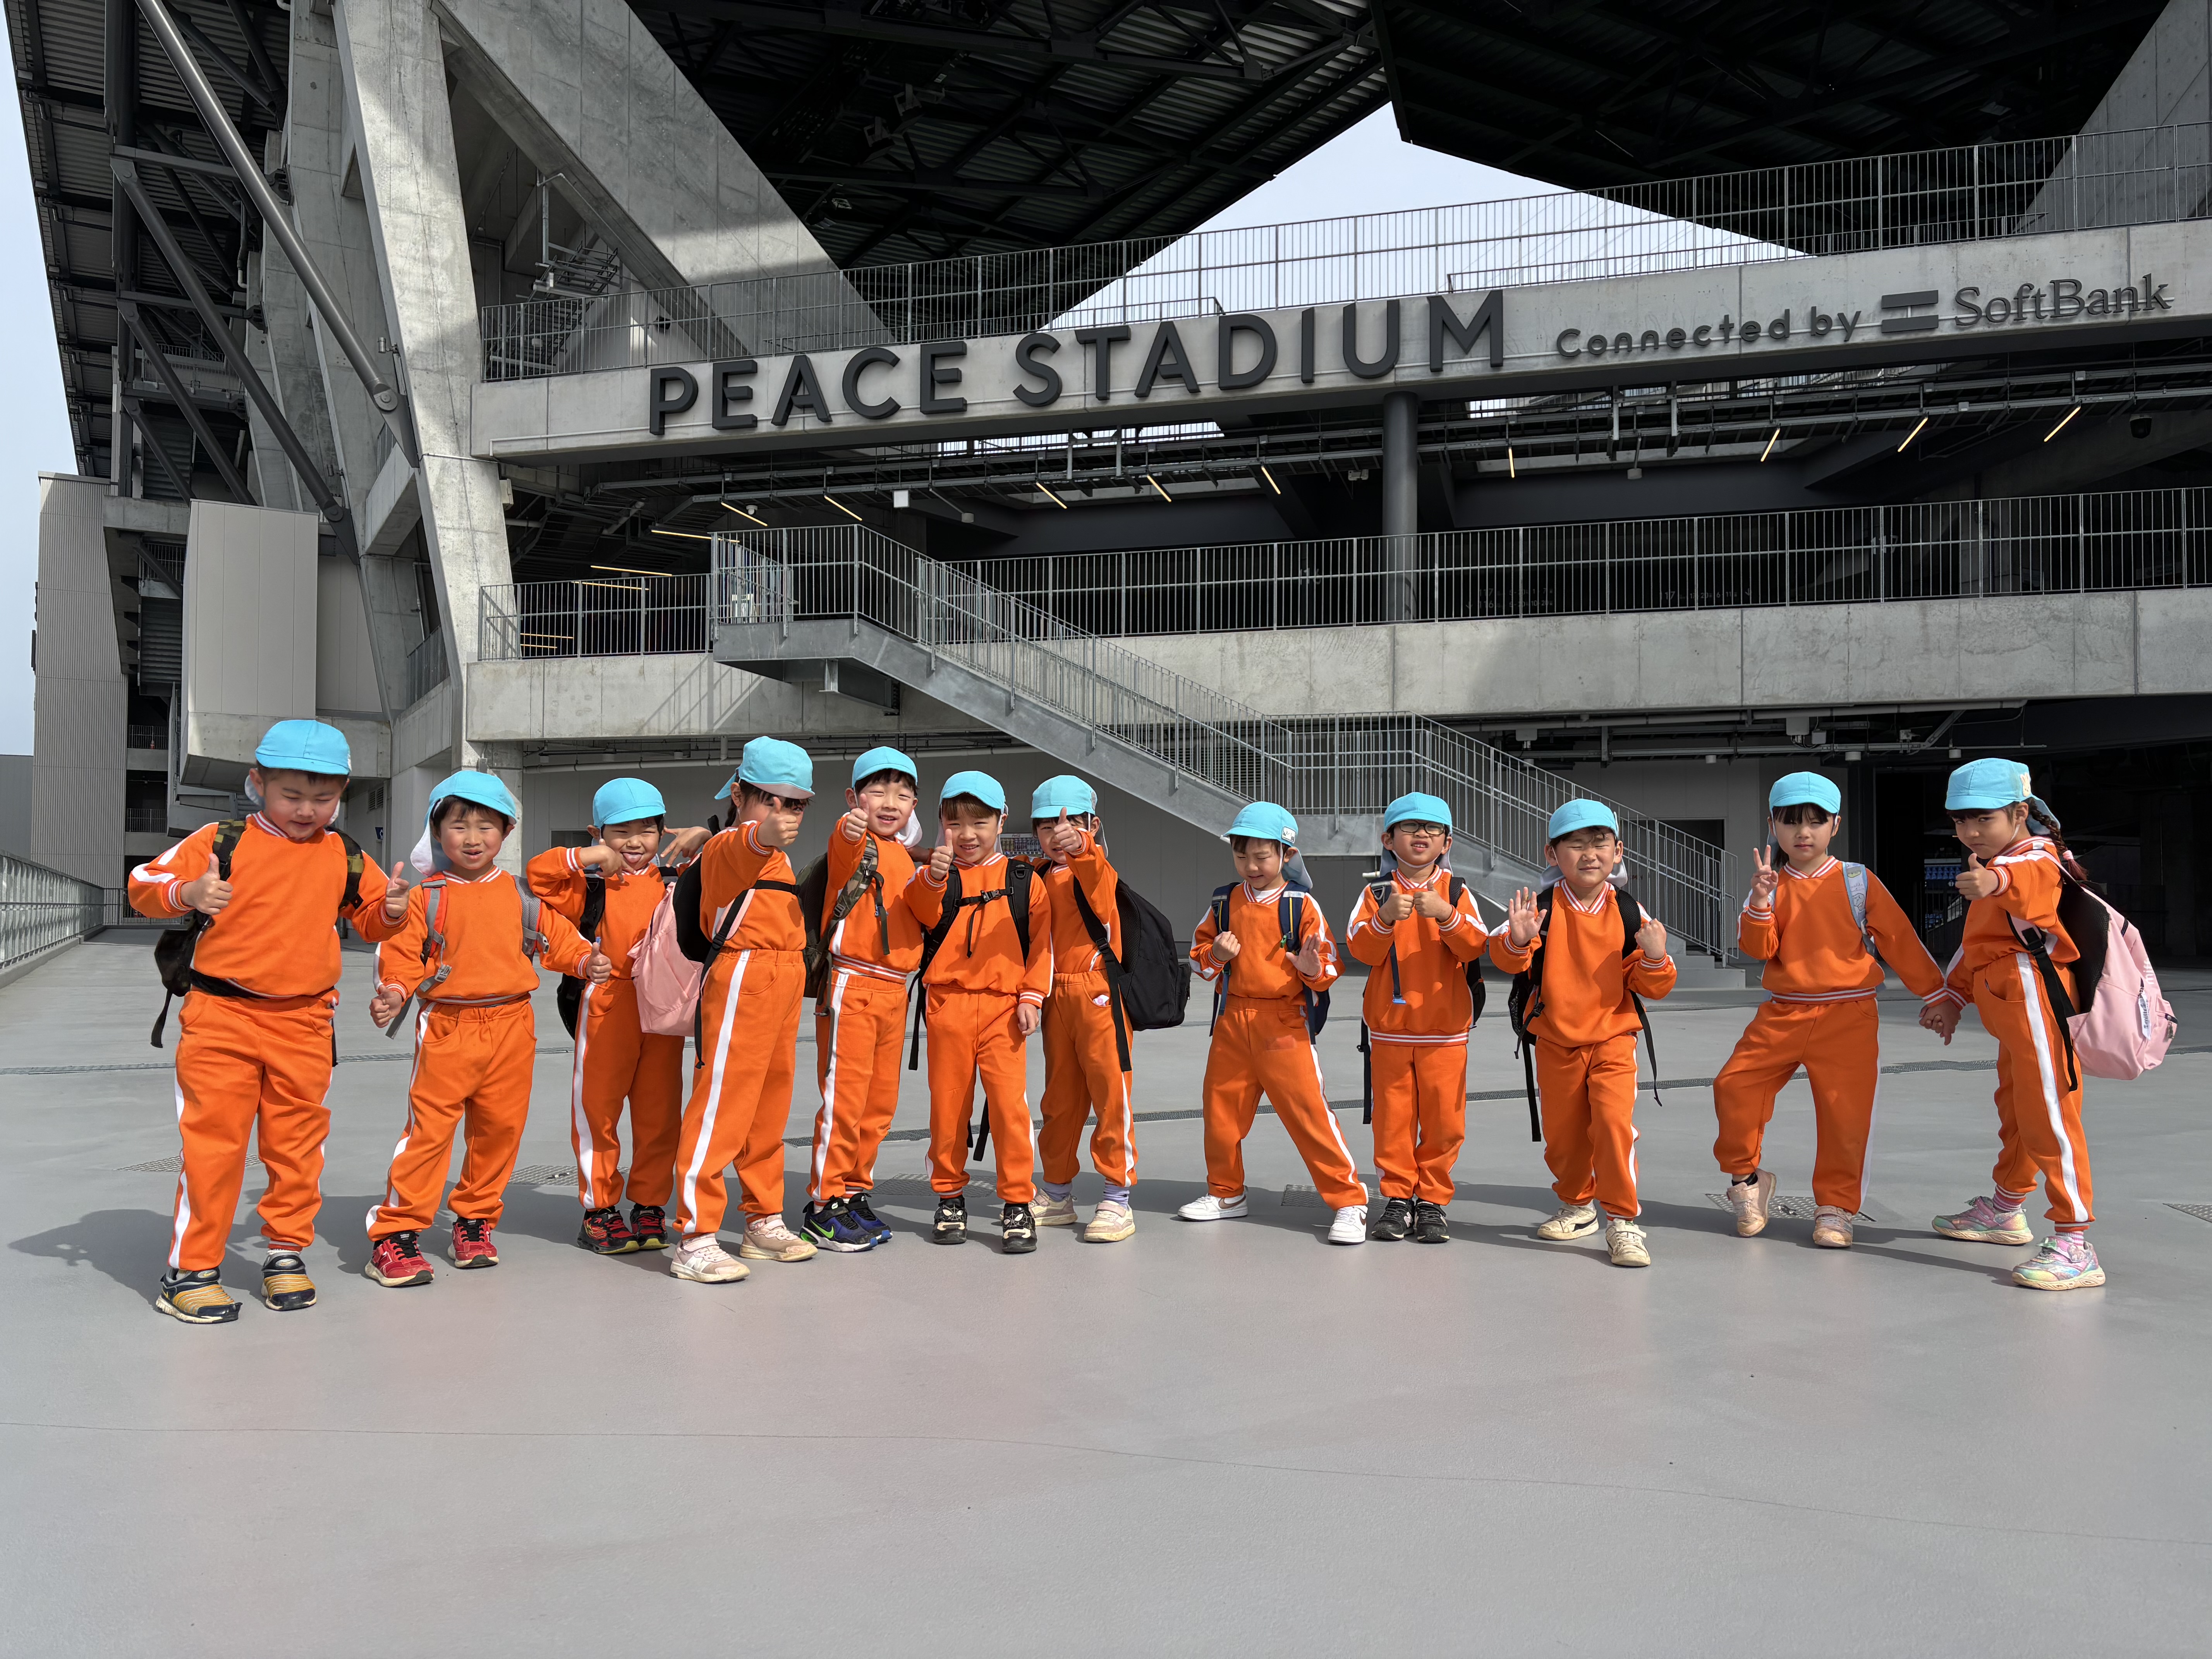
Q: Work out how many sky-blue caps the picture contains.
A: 12